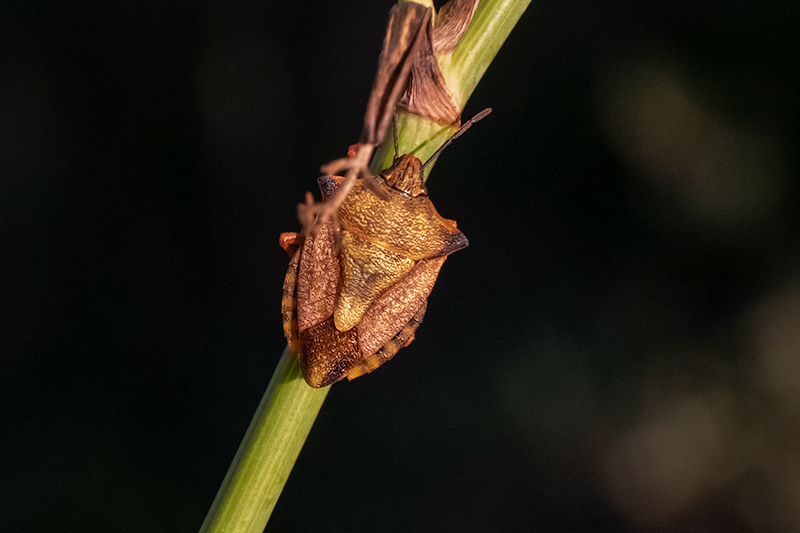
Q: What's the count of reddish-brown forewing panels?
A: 2